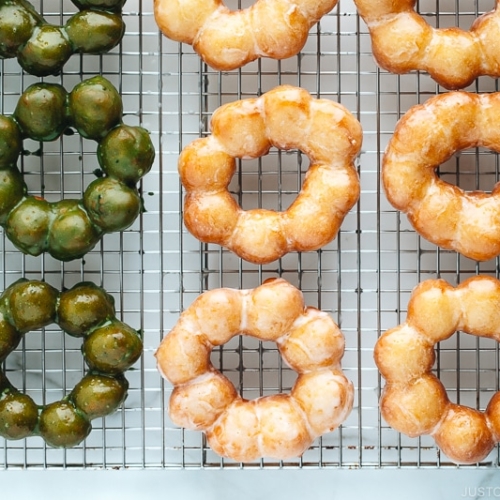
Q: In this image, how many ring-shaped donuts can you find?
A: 9